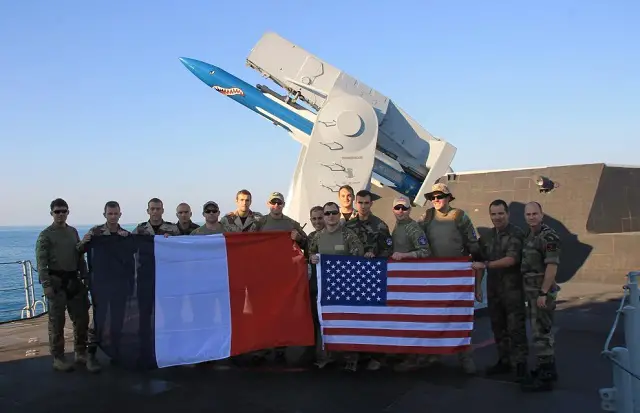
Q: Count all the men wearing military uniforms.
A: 15